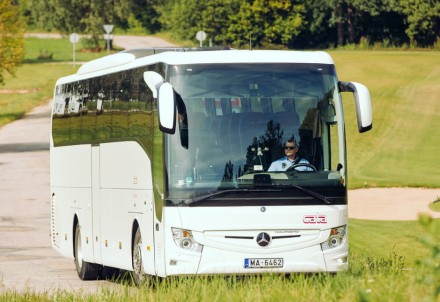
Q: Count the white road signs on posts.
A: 3